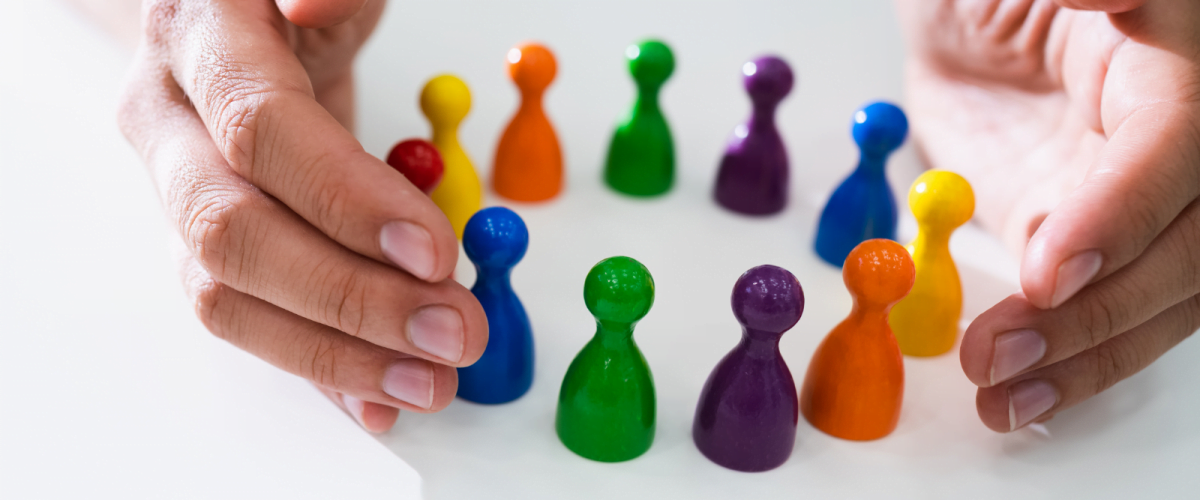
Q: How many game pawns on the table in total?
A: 11